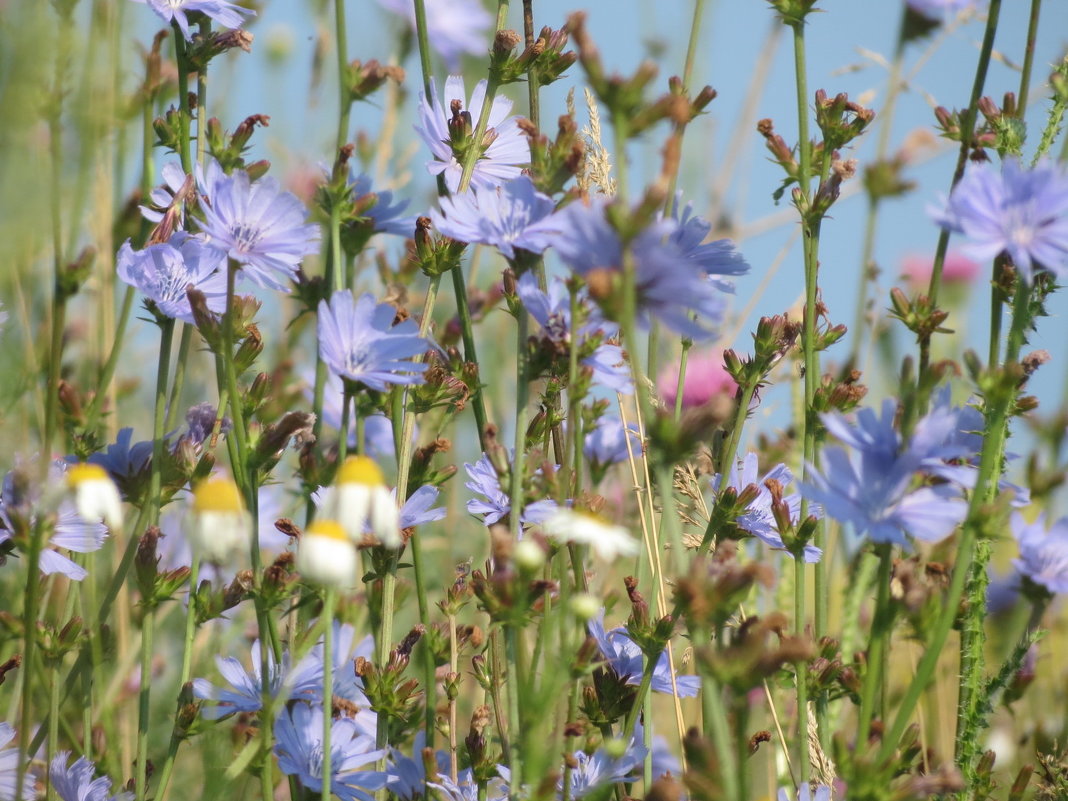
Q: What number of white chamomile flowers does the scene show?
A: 5